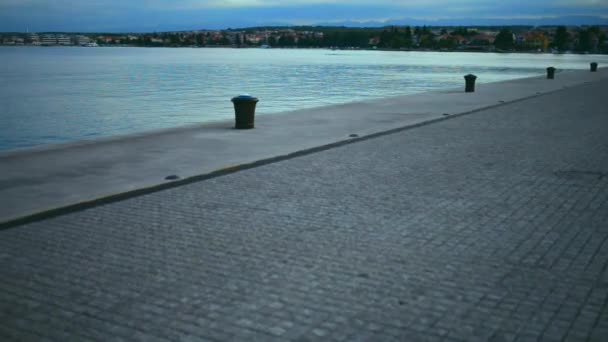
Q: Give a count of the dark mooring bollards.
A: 4